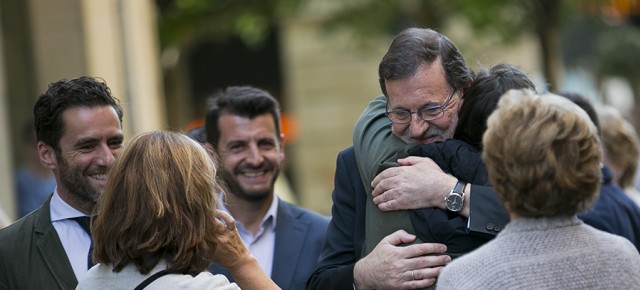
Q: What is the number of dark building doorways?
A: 1